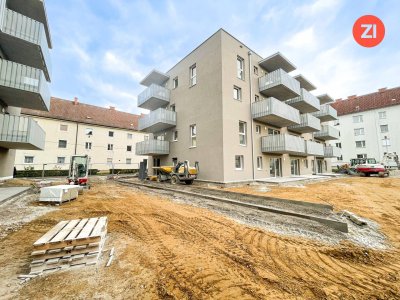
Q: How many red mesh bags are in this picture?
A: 0